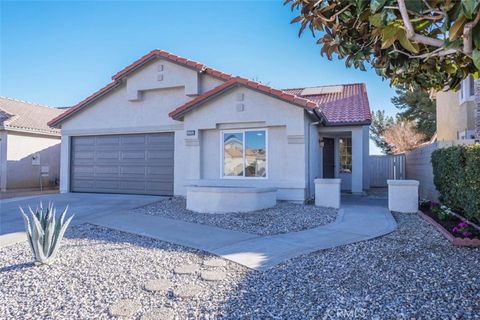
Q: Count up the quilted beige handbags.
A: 0